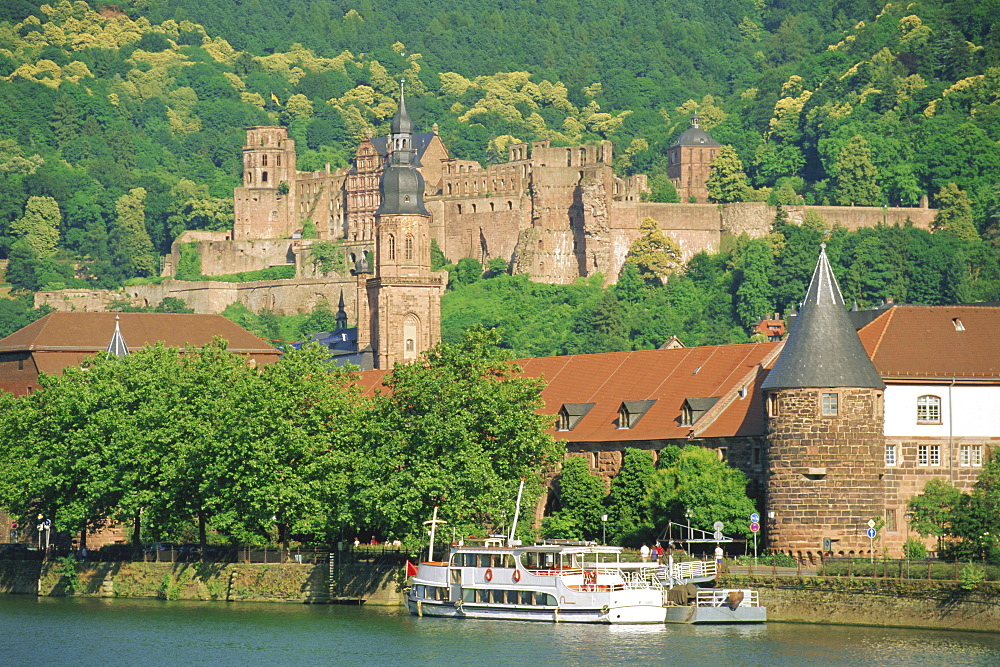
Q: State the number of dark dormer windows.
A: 3